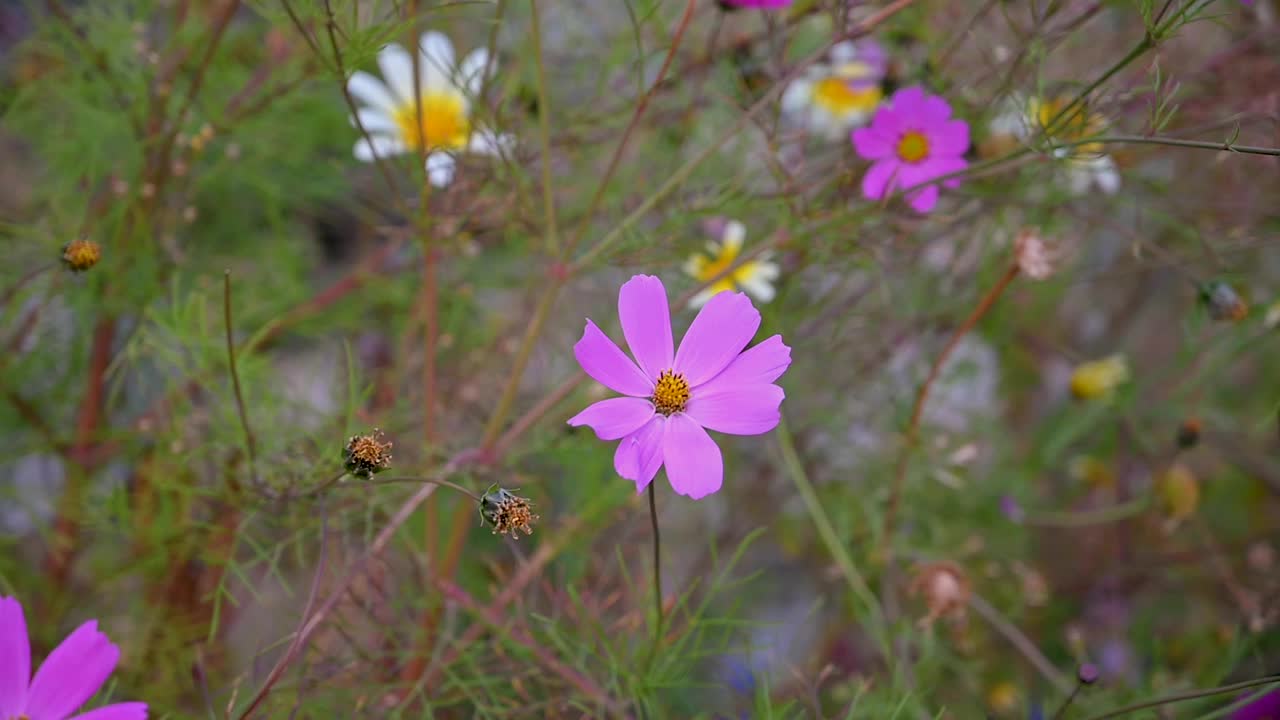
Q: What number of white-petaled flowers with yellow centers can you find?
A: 4